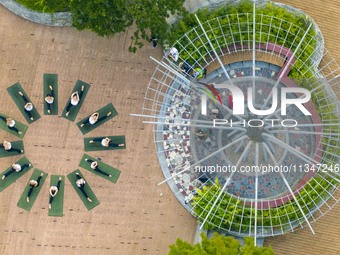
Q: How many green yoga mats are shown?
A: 12